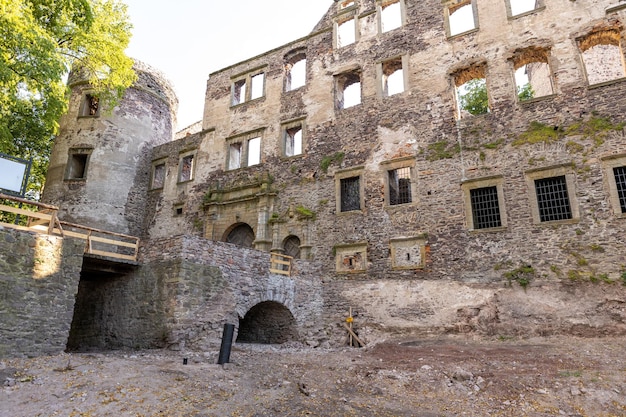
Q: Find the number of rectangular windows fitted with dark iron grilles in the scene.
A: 5